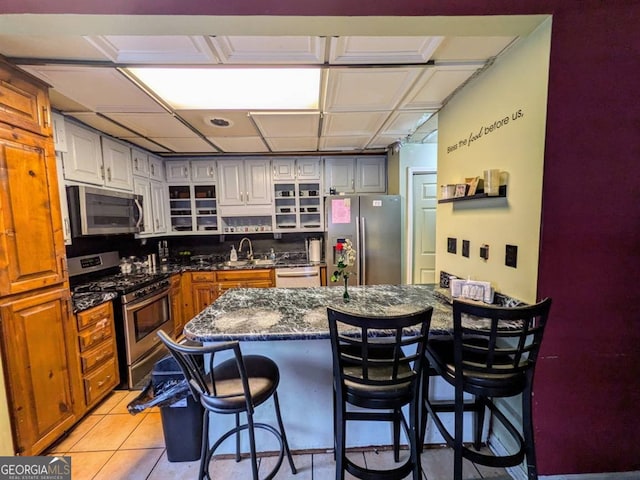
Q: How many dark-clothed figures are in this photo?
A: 0